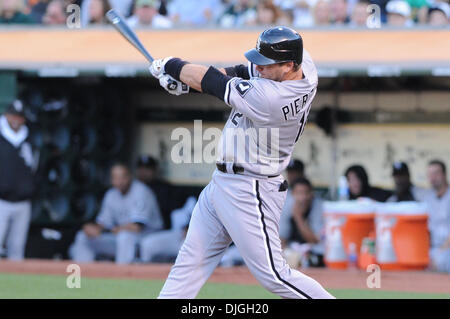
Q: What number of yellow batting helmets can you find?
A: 0